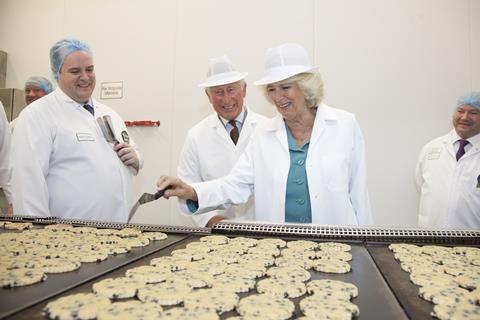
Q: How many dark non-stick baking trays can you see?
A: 3